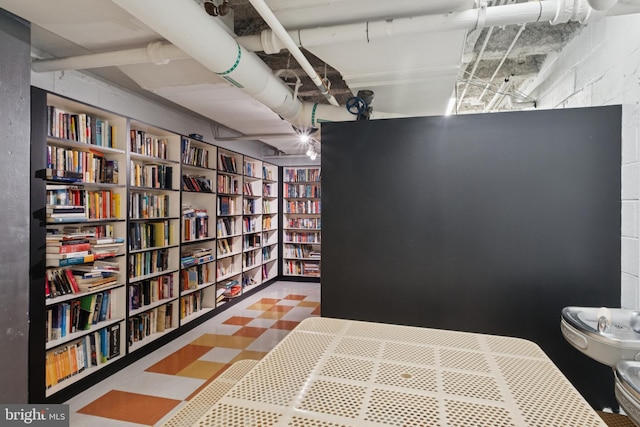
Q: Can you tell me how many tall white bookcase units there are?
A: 7